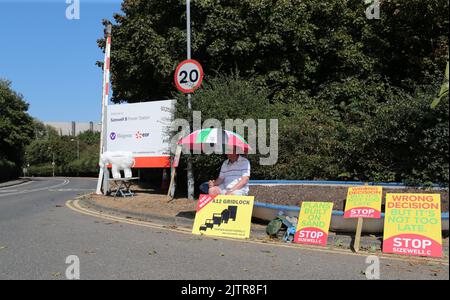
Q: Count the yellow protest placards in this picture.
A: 4